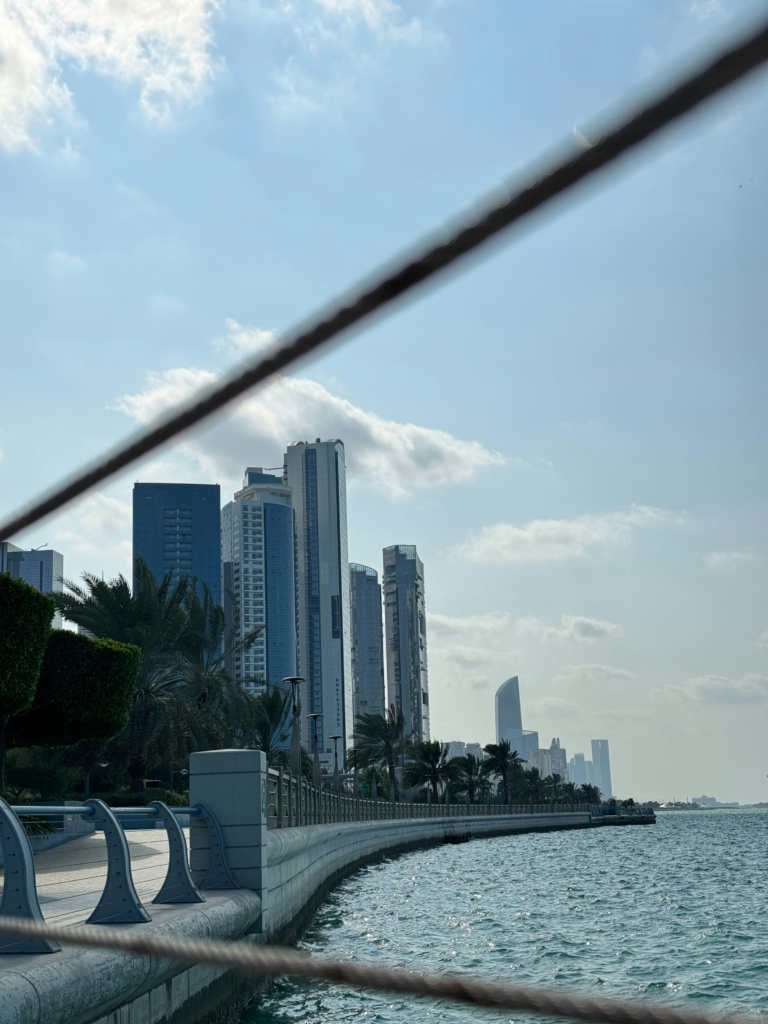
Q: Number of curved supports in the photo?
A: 4